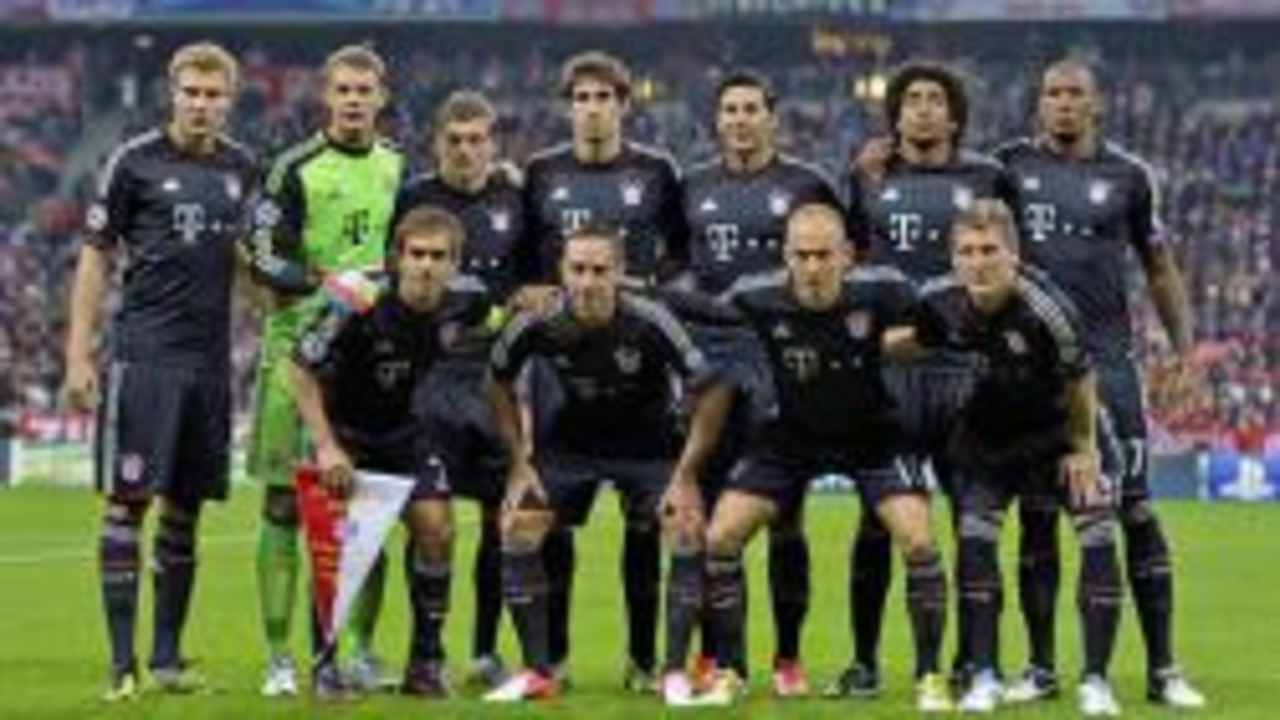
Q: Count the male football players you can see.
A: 11